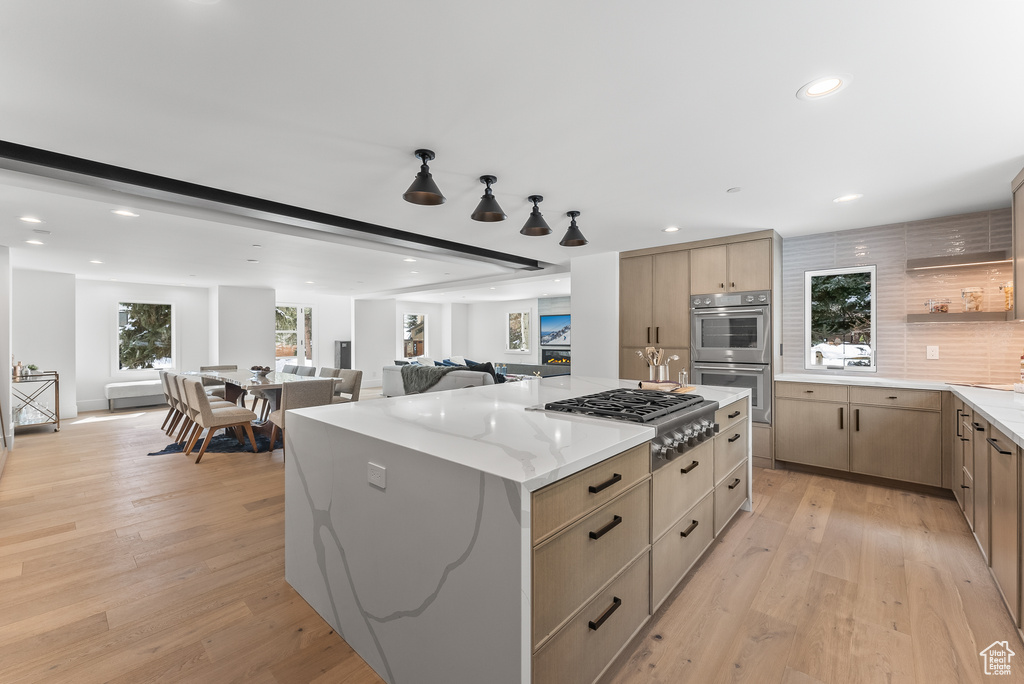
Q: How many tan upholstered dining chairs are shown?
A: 10